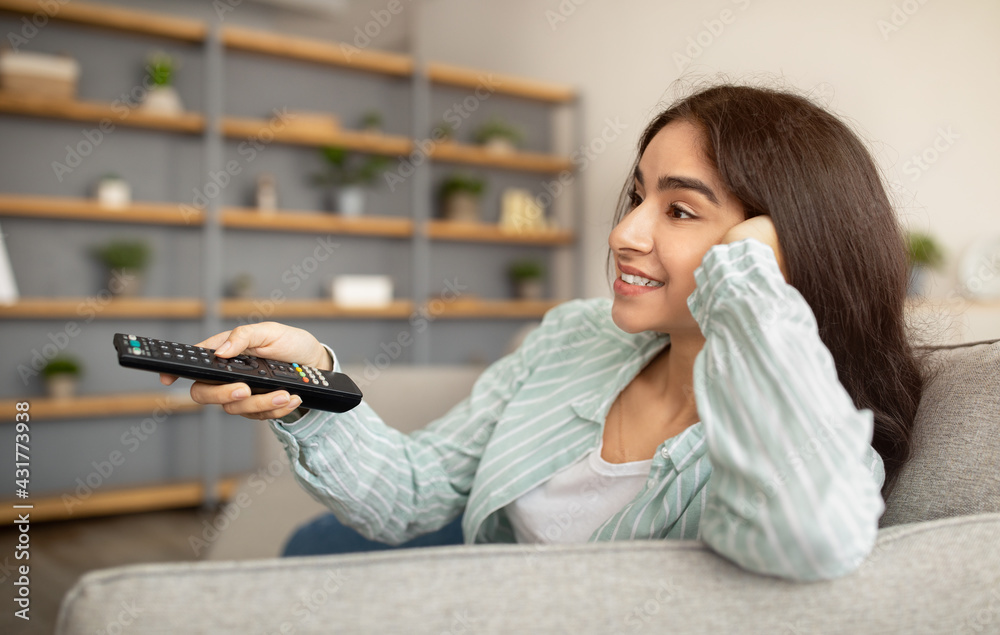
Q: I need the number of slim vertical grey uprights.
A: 3